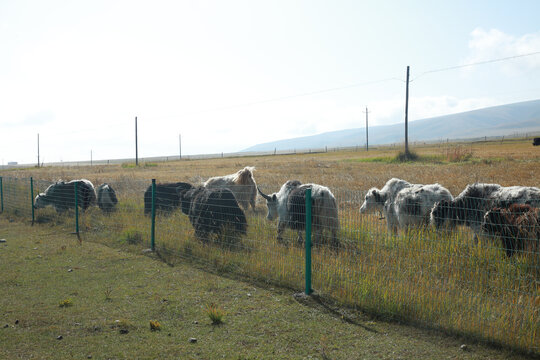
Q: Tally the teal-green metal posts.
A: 5